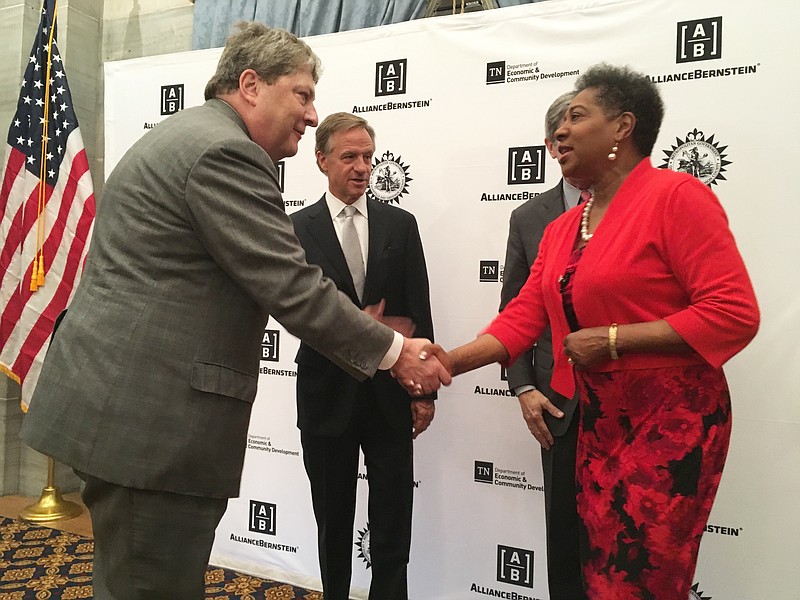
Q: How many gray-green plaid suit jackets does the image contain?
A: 1